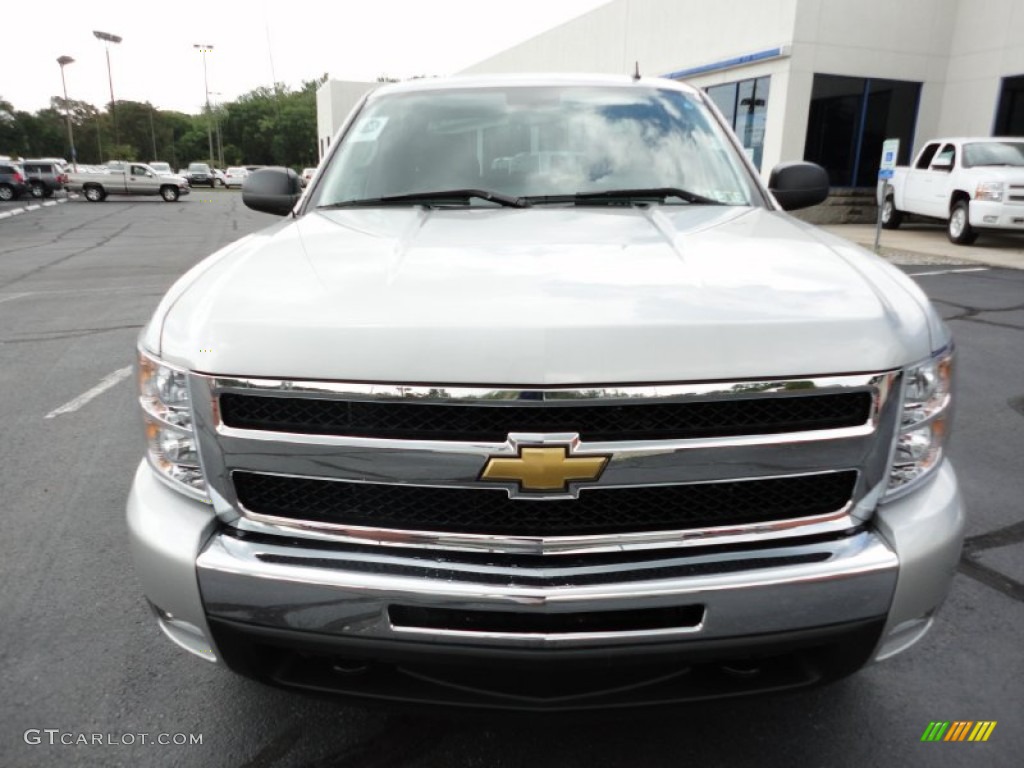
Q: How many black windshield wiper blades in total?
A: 2